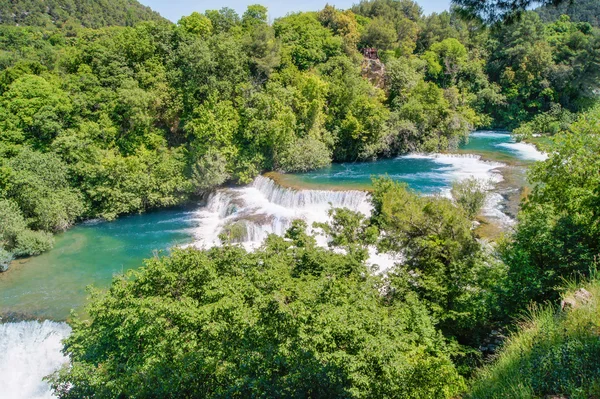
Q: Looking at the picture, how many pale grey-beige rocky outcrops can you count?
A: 2